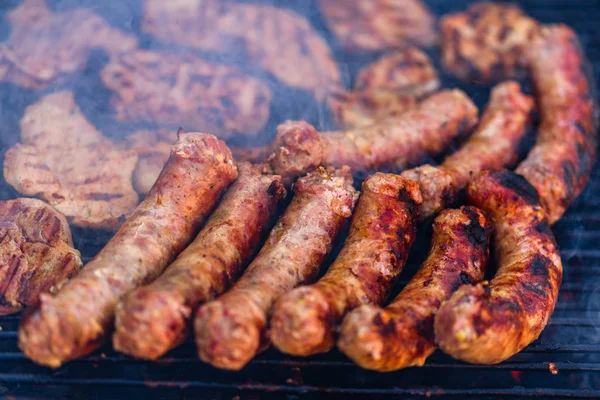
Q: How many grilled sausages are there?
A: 9